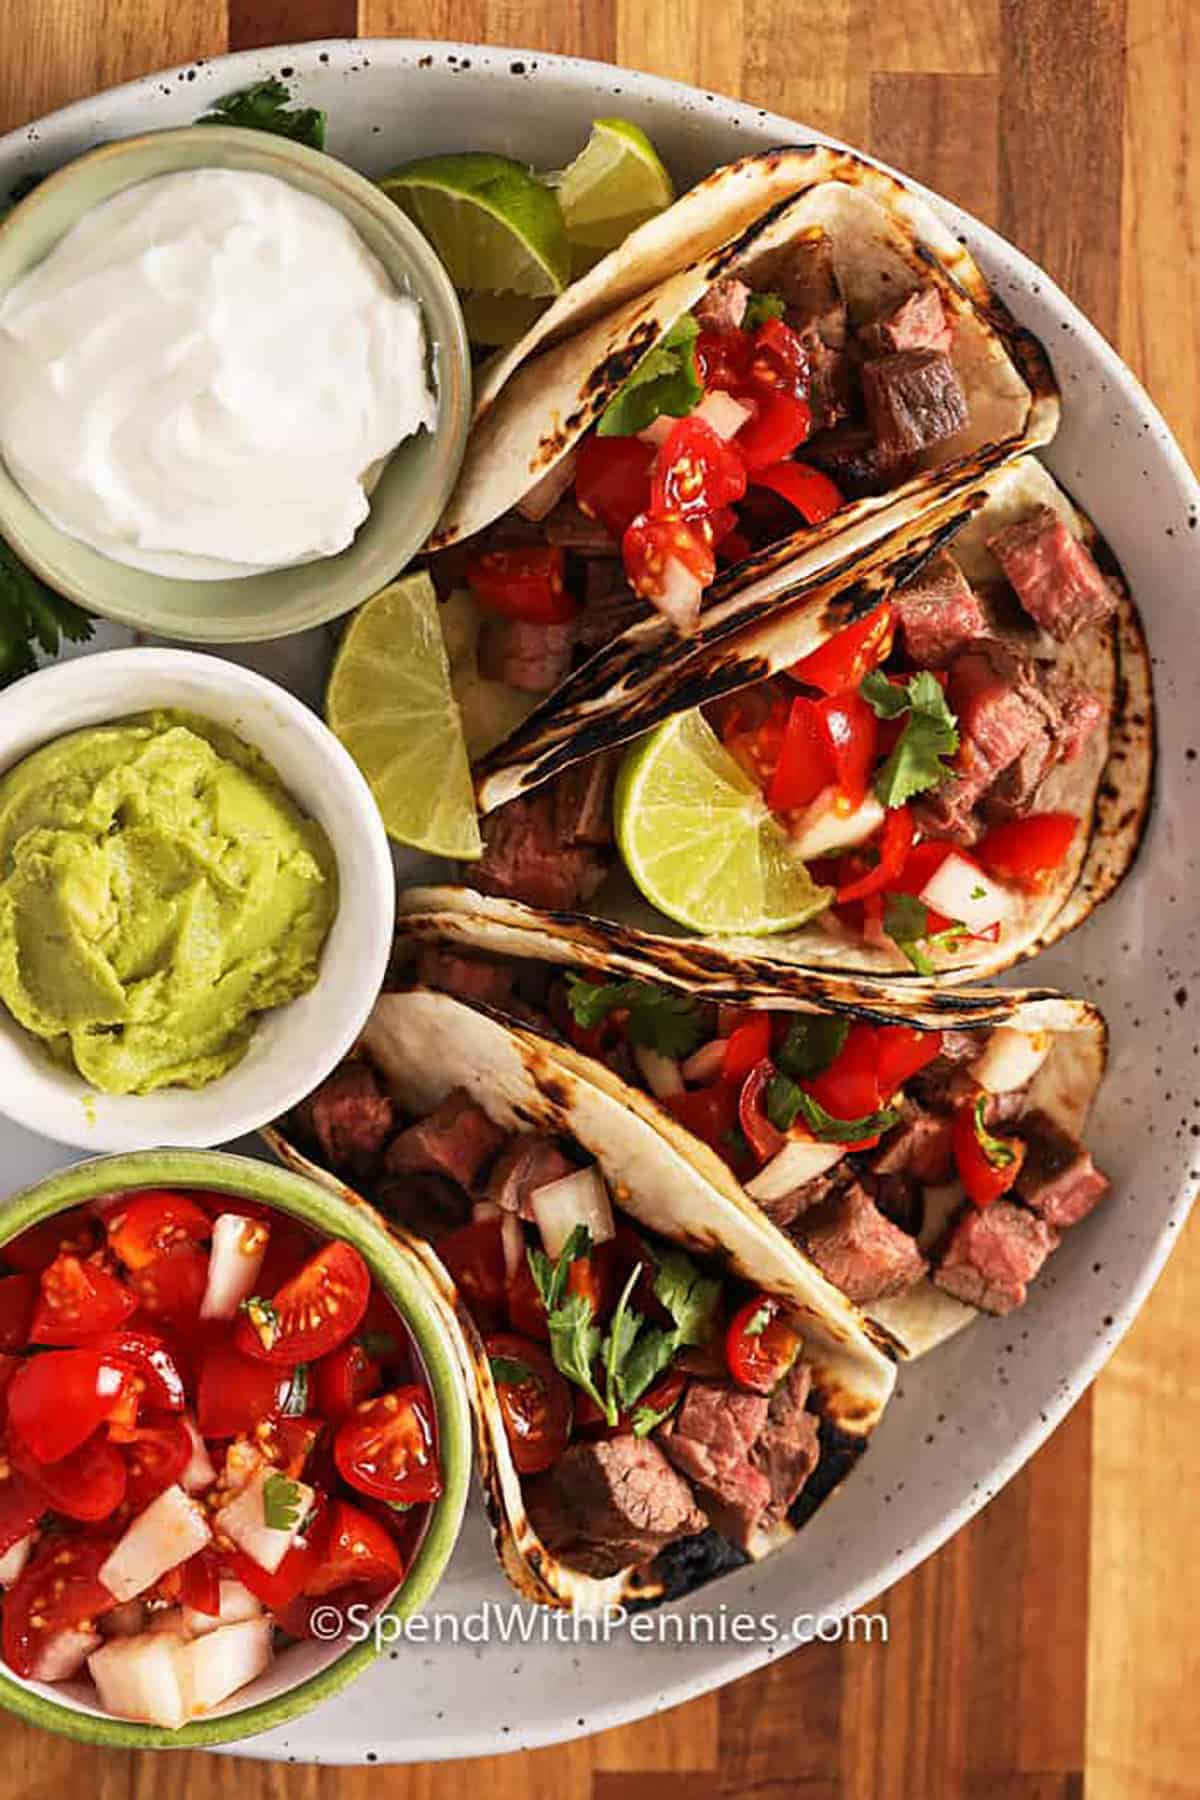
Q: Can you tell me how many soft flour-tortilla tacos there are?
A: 4